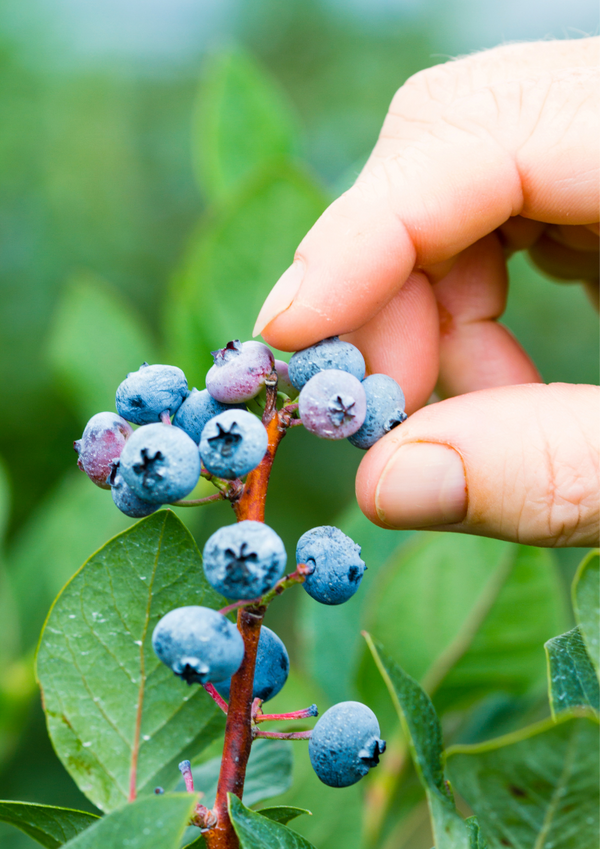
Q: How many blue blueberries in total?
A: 12